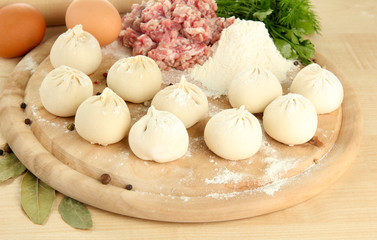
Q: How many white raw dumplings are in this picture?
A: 10